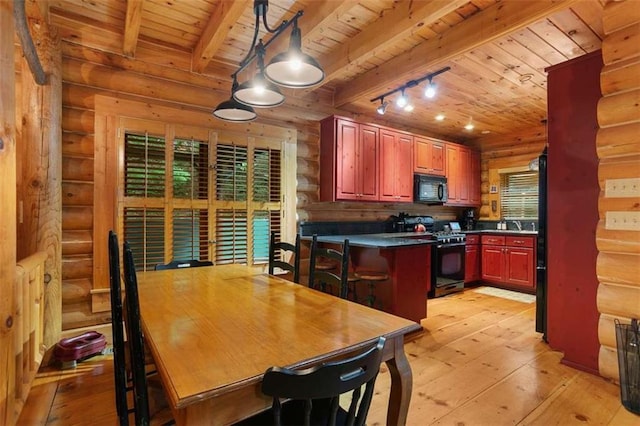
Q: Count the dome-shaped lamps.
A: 3